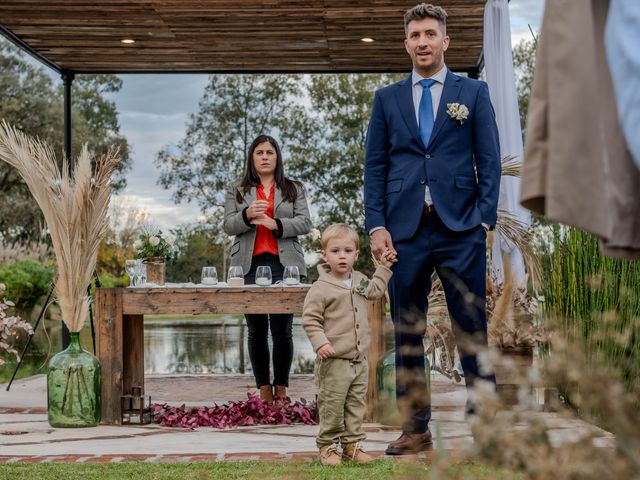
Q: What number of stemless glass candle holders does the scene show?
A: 4